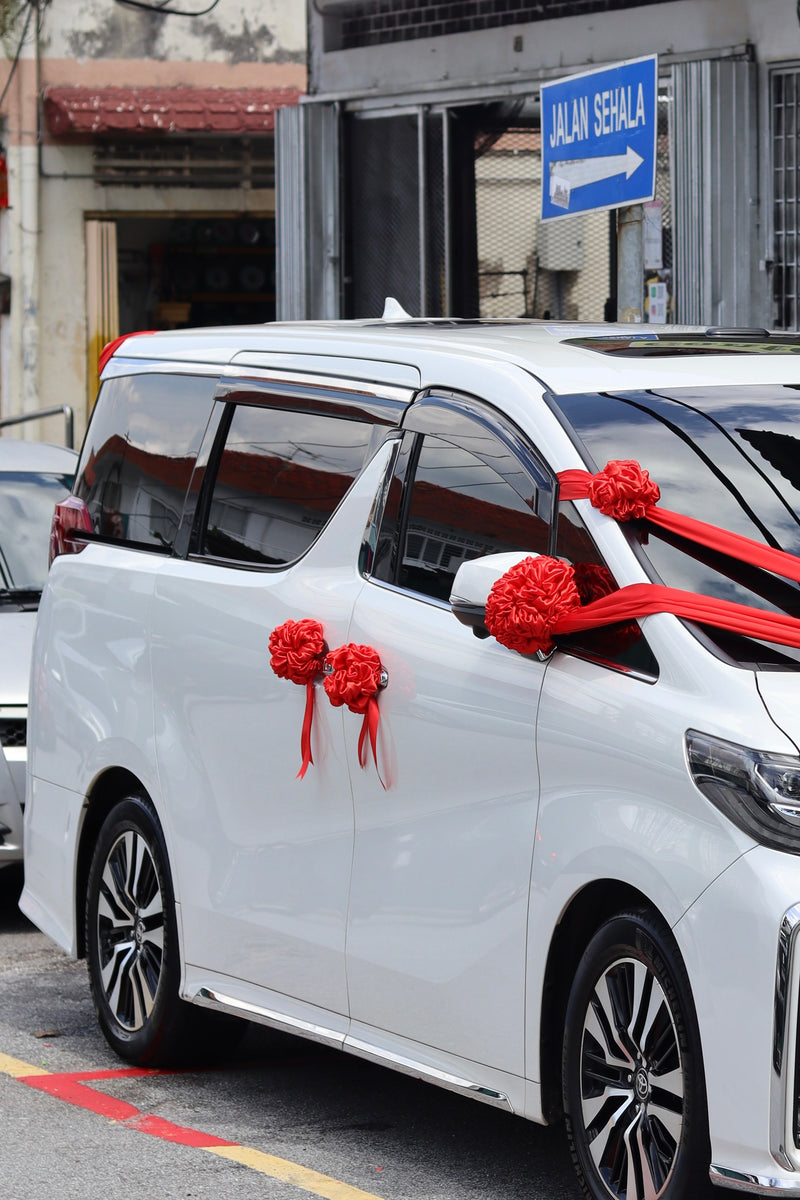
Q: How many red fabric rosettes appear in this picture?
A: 4